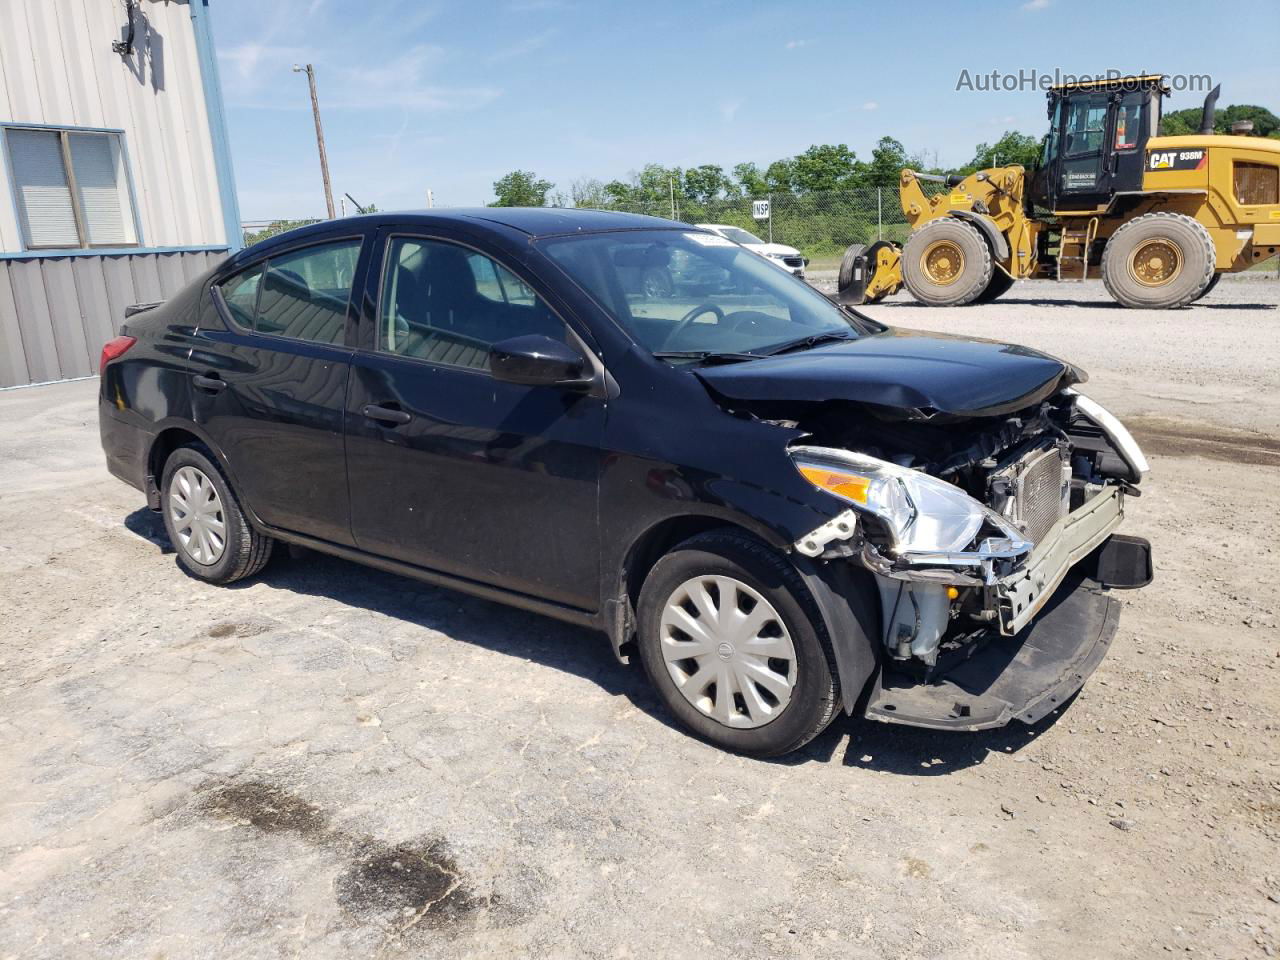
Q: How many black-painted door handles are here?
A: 2